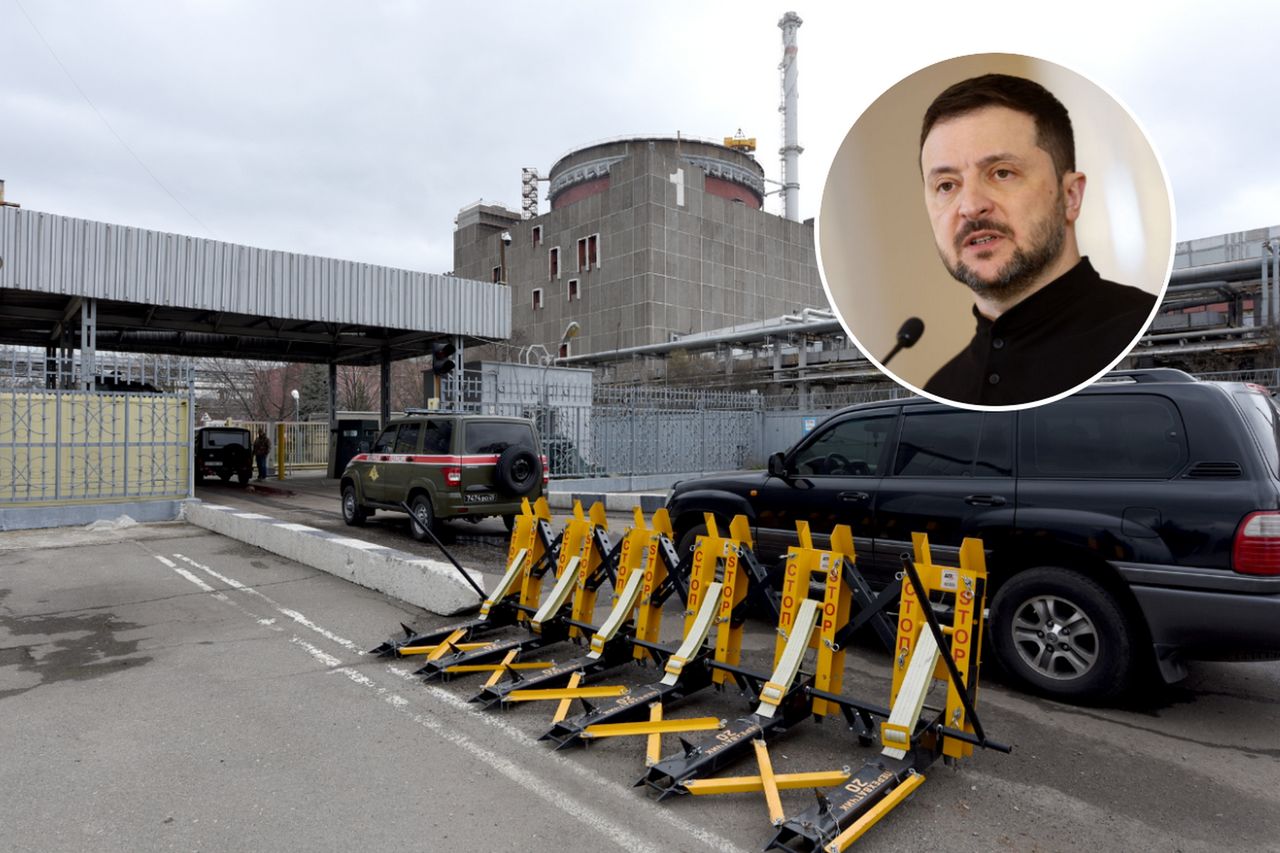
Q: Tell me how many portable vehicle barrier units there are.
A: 6